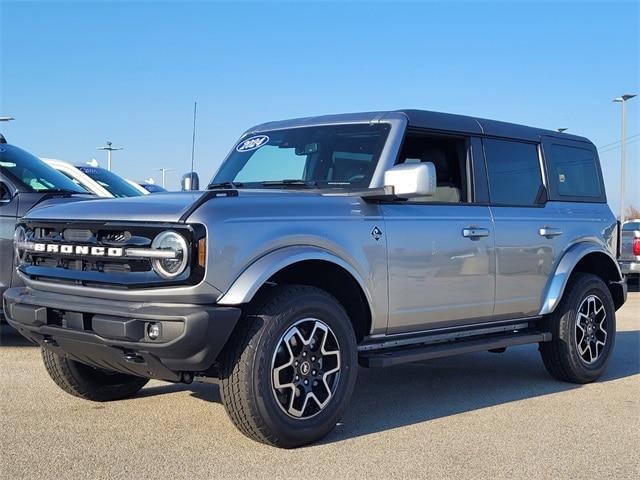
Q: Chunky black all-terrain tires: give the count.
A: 3